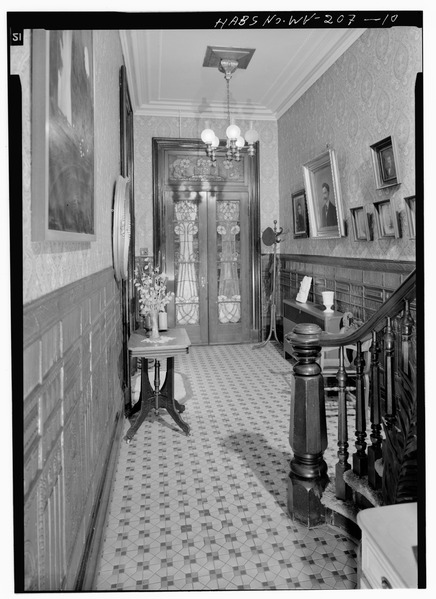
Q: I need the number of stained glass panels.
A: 3